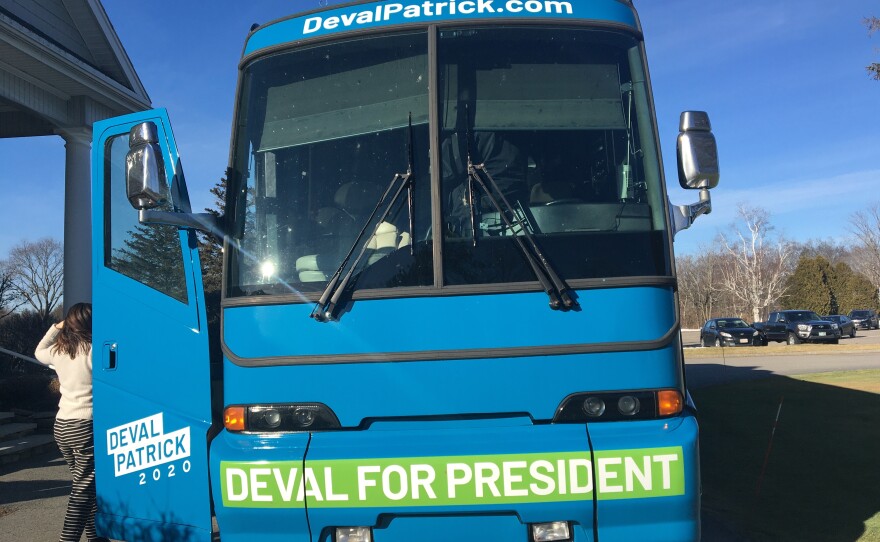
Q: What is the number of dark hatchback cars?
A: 1